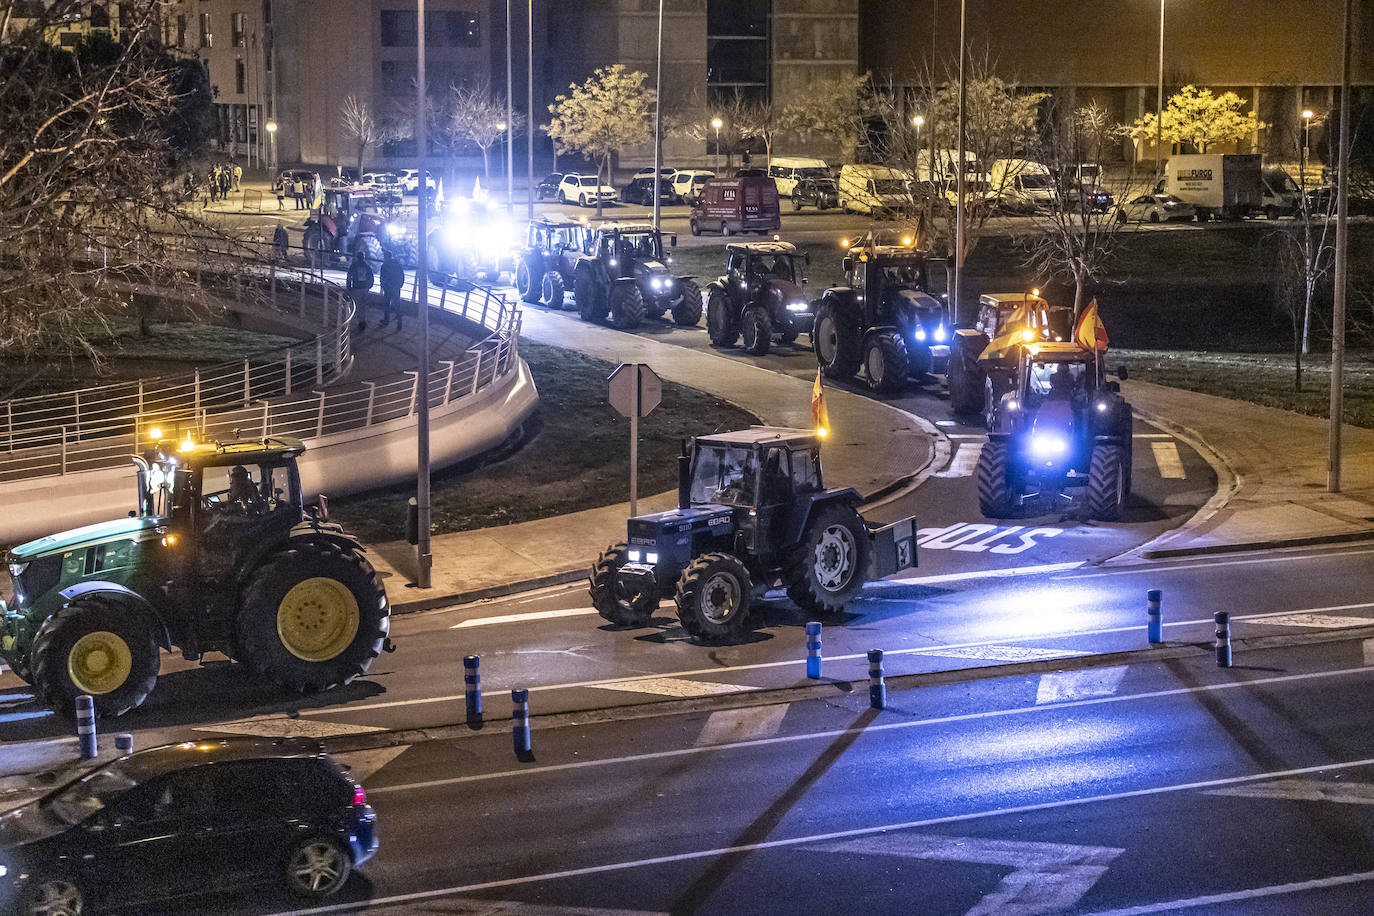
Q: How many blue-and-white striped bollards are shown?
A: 8